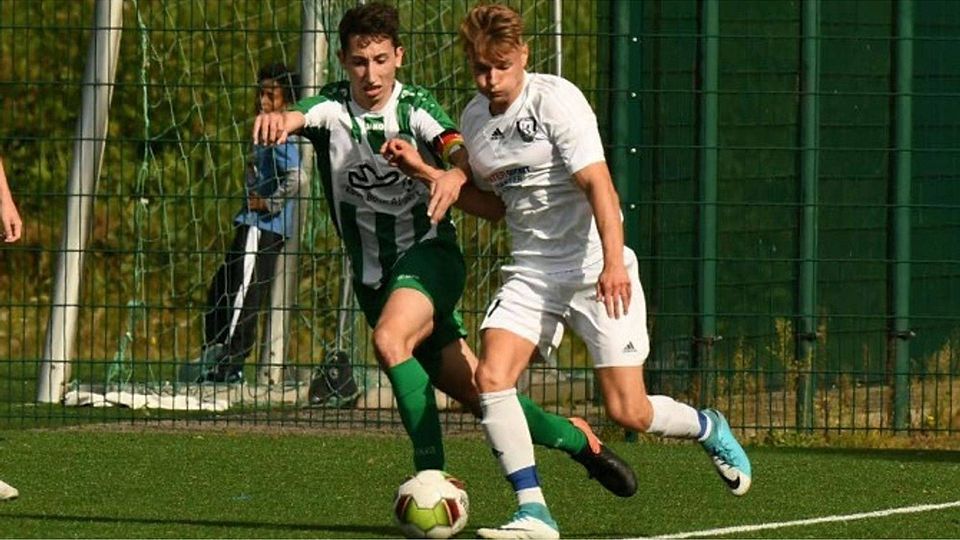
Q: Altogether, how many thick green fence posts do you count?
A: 4